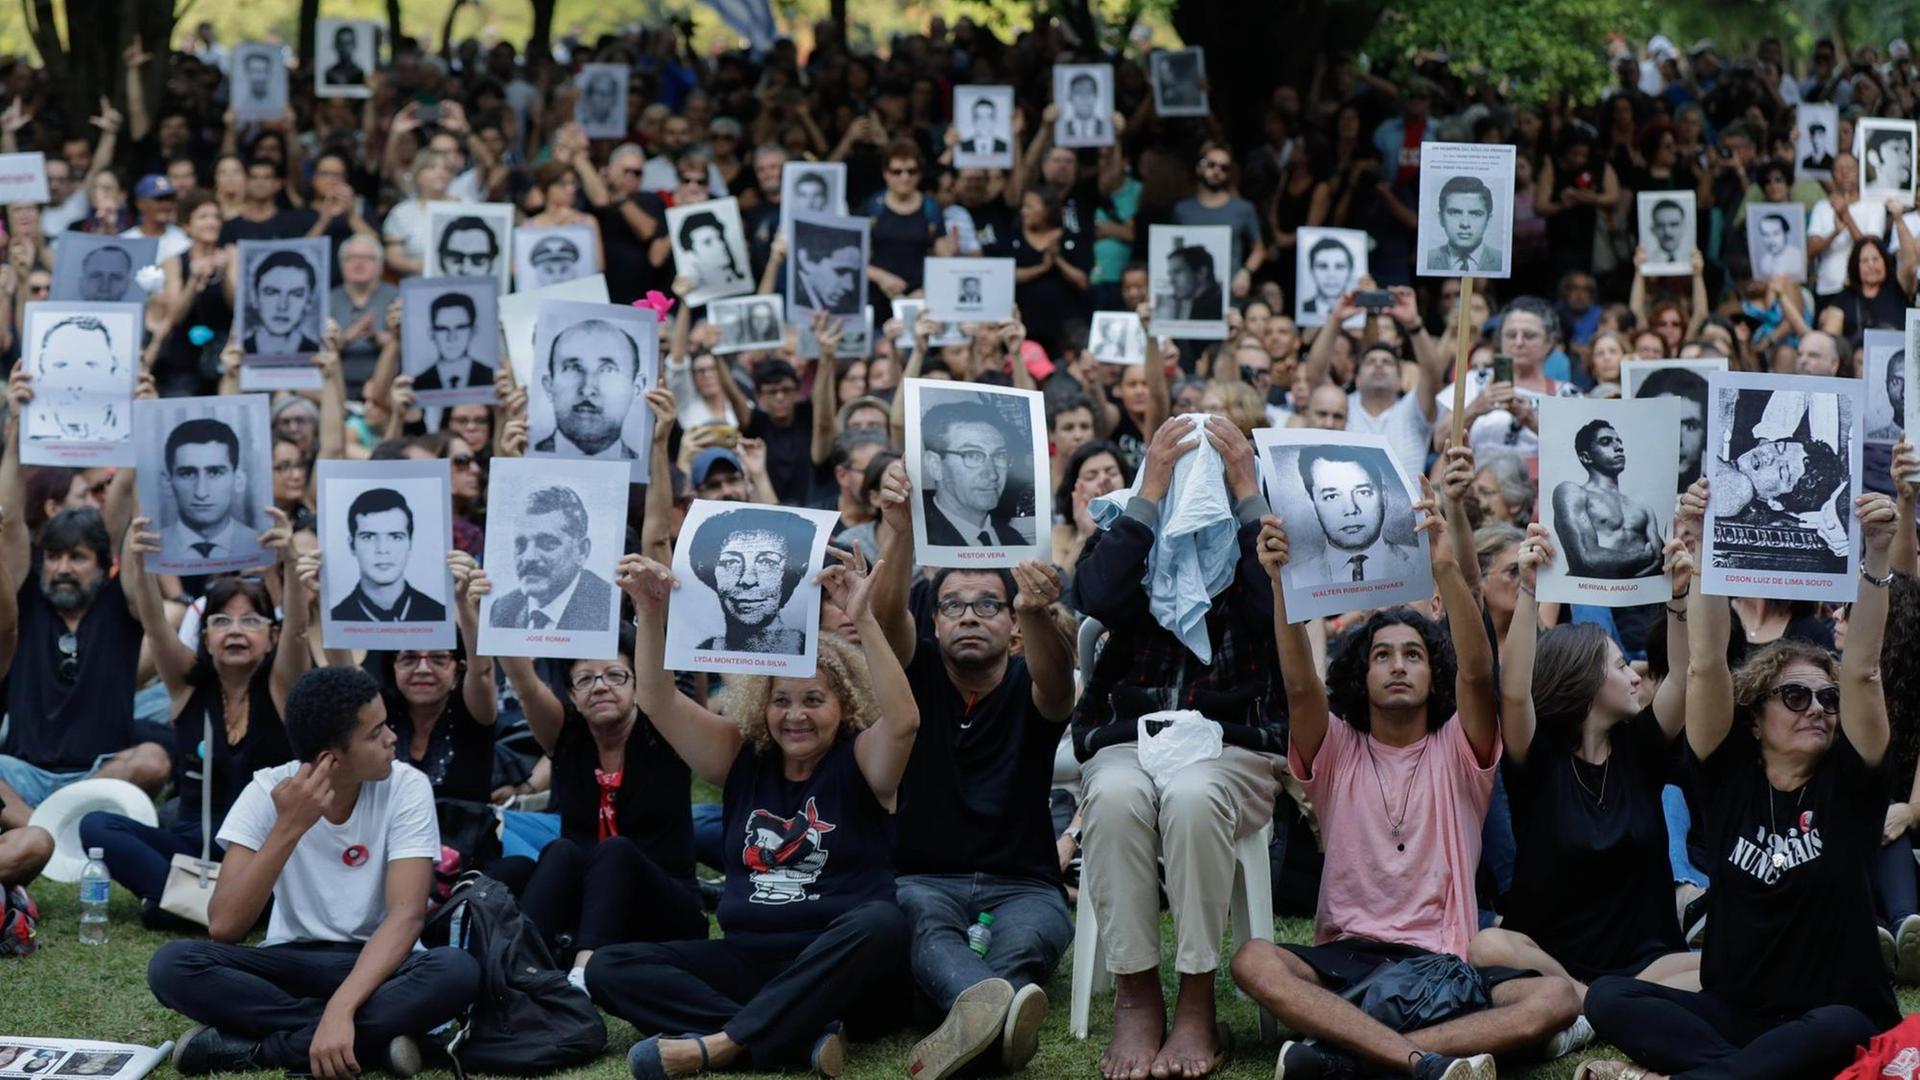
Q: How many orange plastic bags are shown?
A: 0